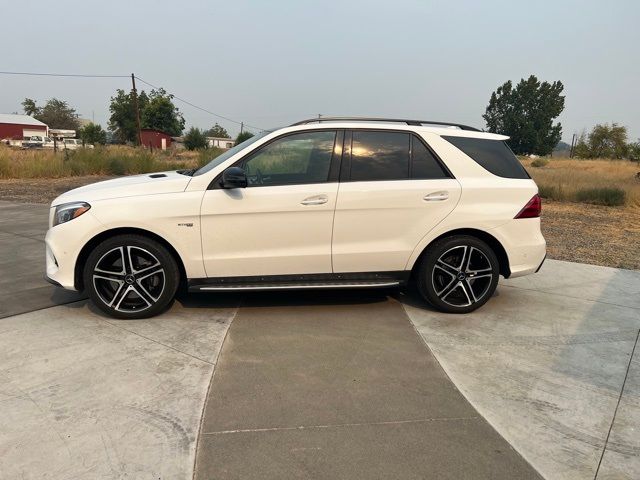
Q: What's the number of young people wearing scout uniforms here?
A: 0